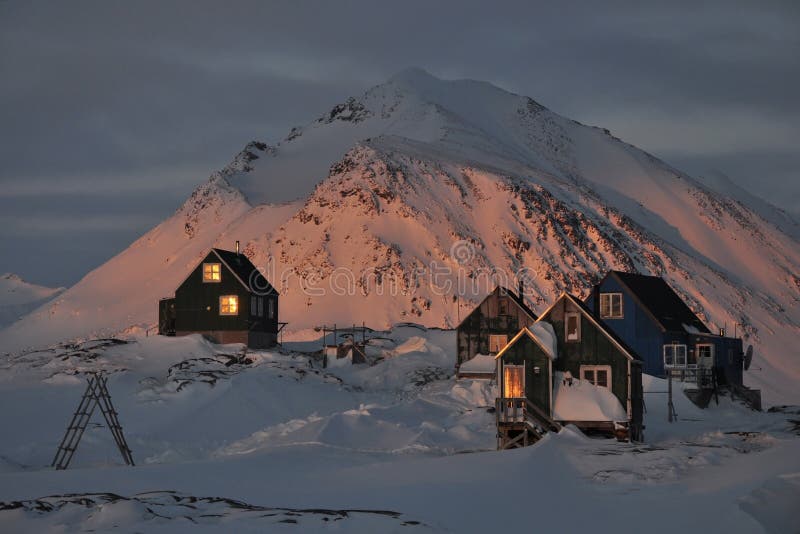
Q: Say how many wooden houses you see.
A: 4